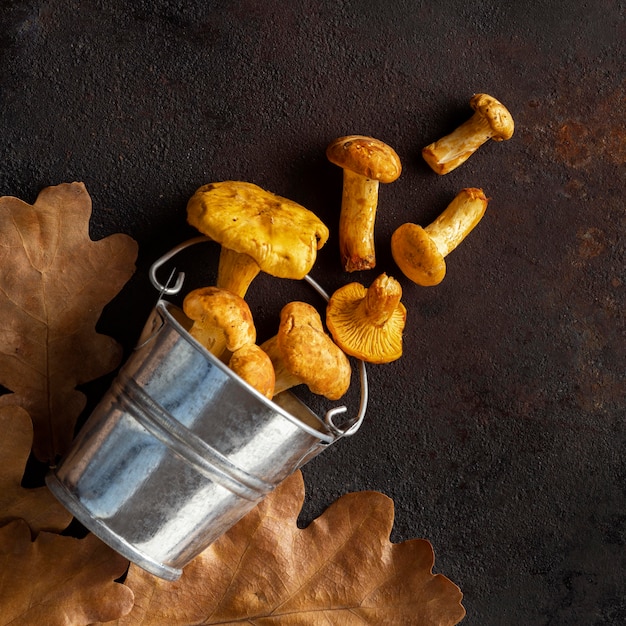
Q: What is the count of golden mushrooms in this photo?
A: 8